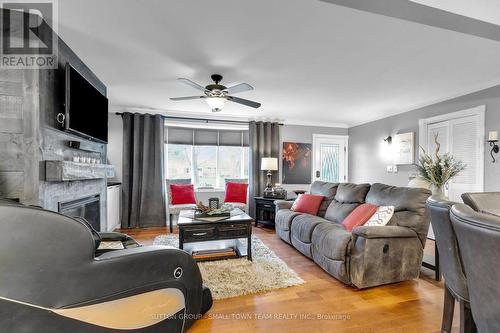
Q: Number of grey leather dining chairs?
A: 2